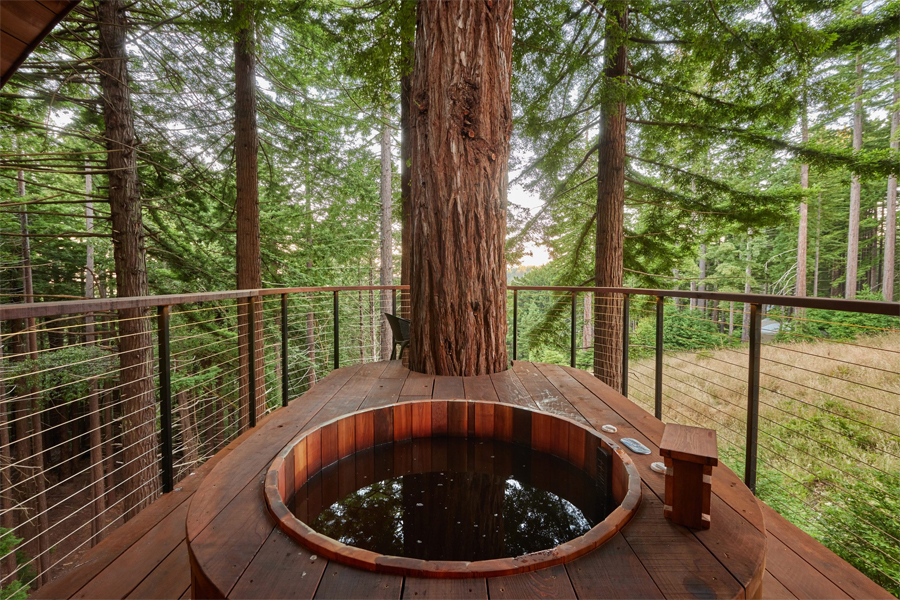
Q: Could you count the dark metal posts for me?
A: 10